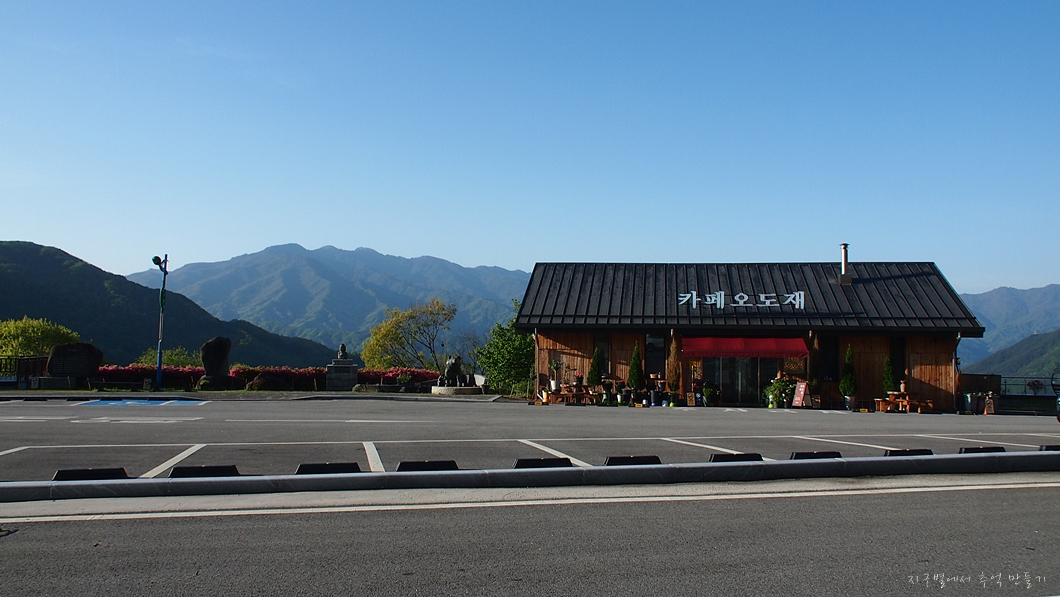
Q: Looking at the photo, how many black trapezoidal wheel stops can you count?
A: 11